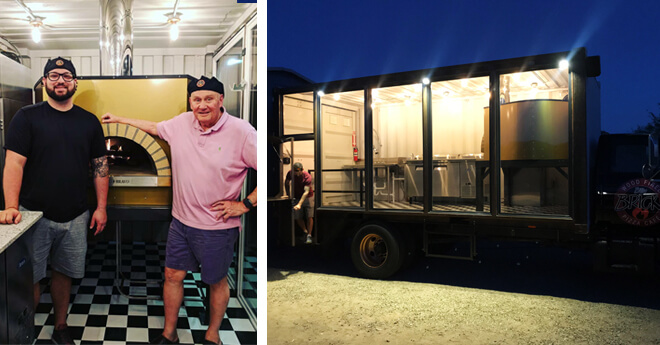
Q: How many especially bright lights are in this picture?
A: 5